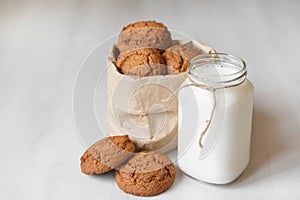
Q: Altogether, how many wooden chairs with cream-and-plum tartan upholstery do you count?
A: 0